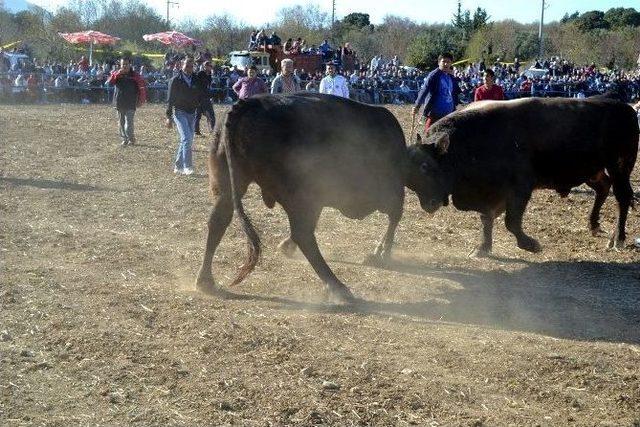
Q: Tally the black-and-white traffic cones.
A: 0